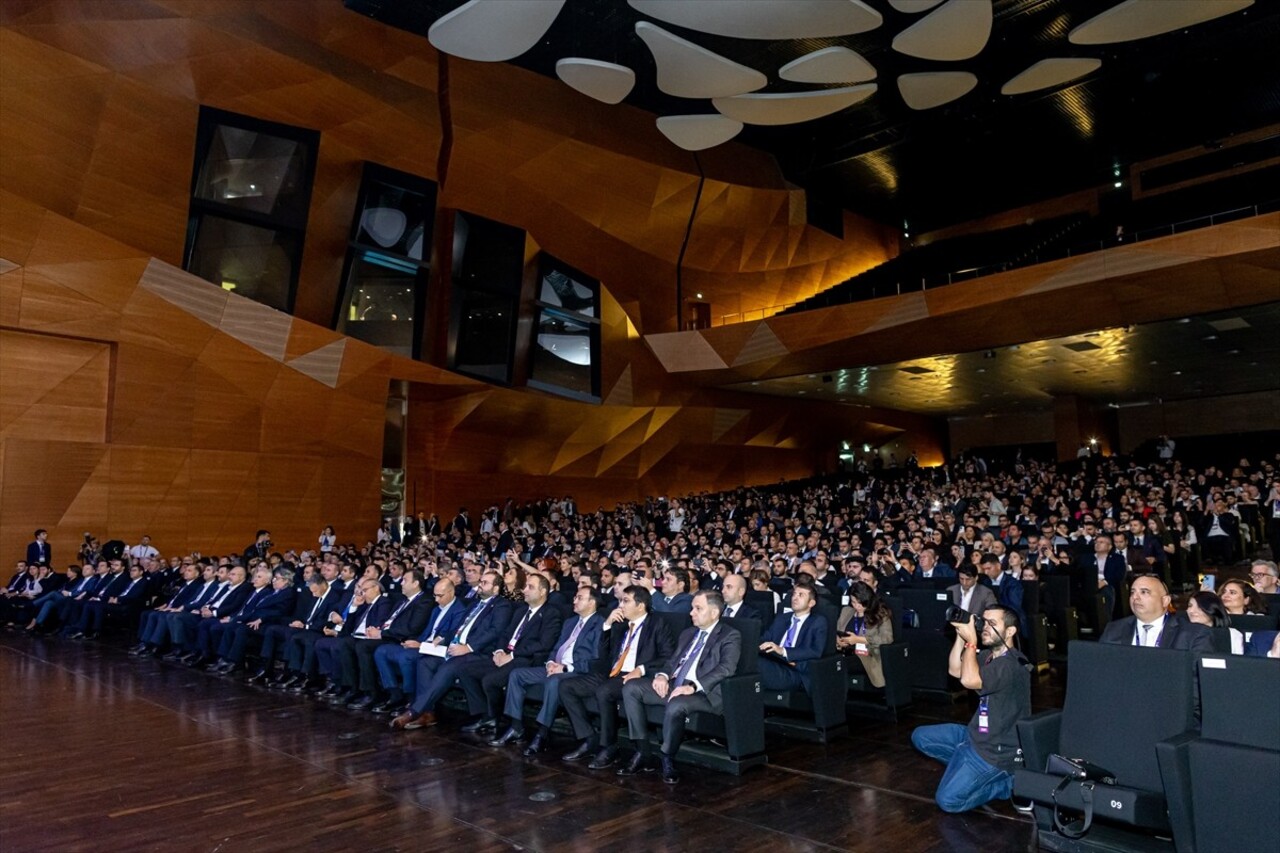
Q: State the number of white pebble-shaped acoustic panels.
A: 12